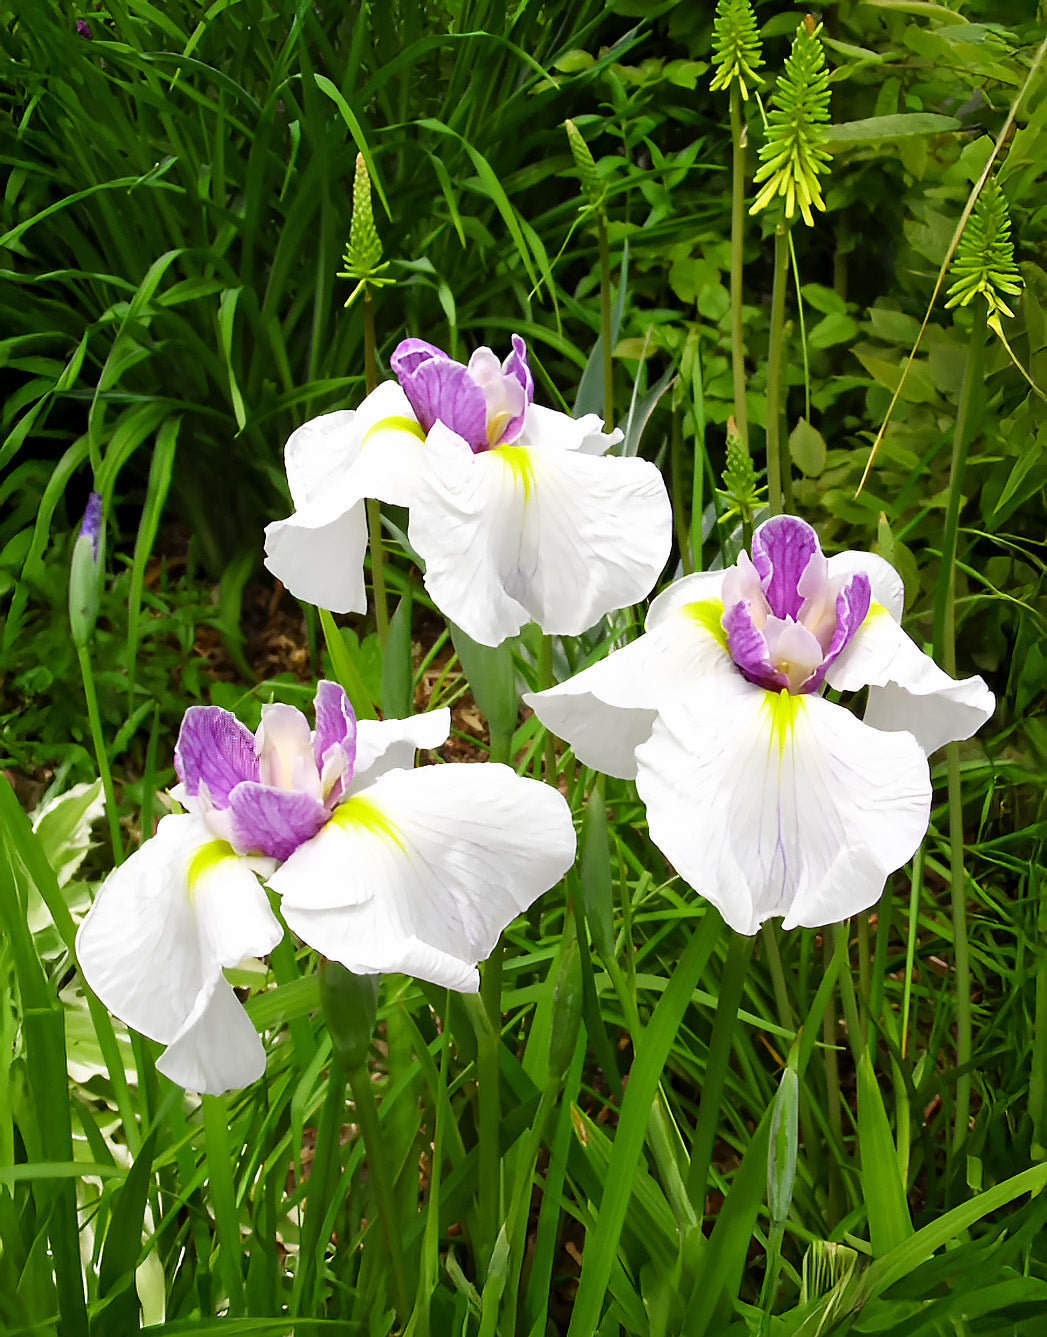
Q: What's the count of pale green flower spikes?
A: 6